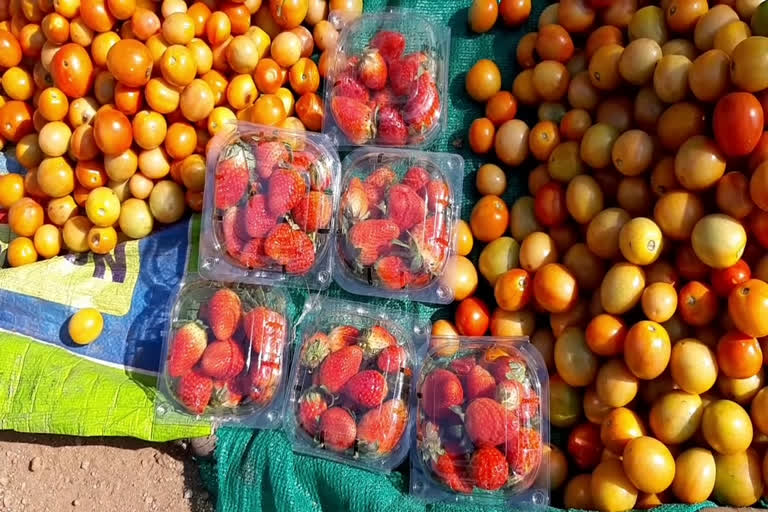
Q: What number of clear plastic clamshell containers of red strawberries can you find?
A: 6